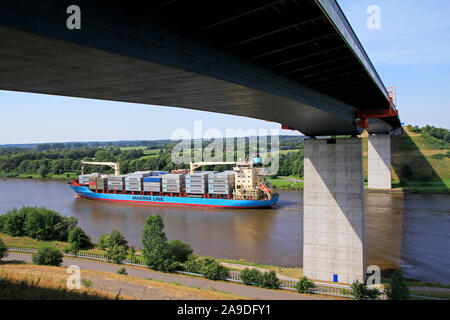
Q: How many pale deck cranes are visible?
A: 2